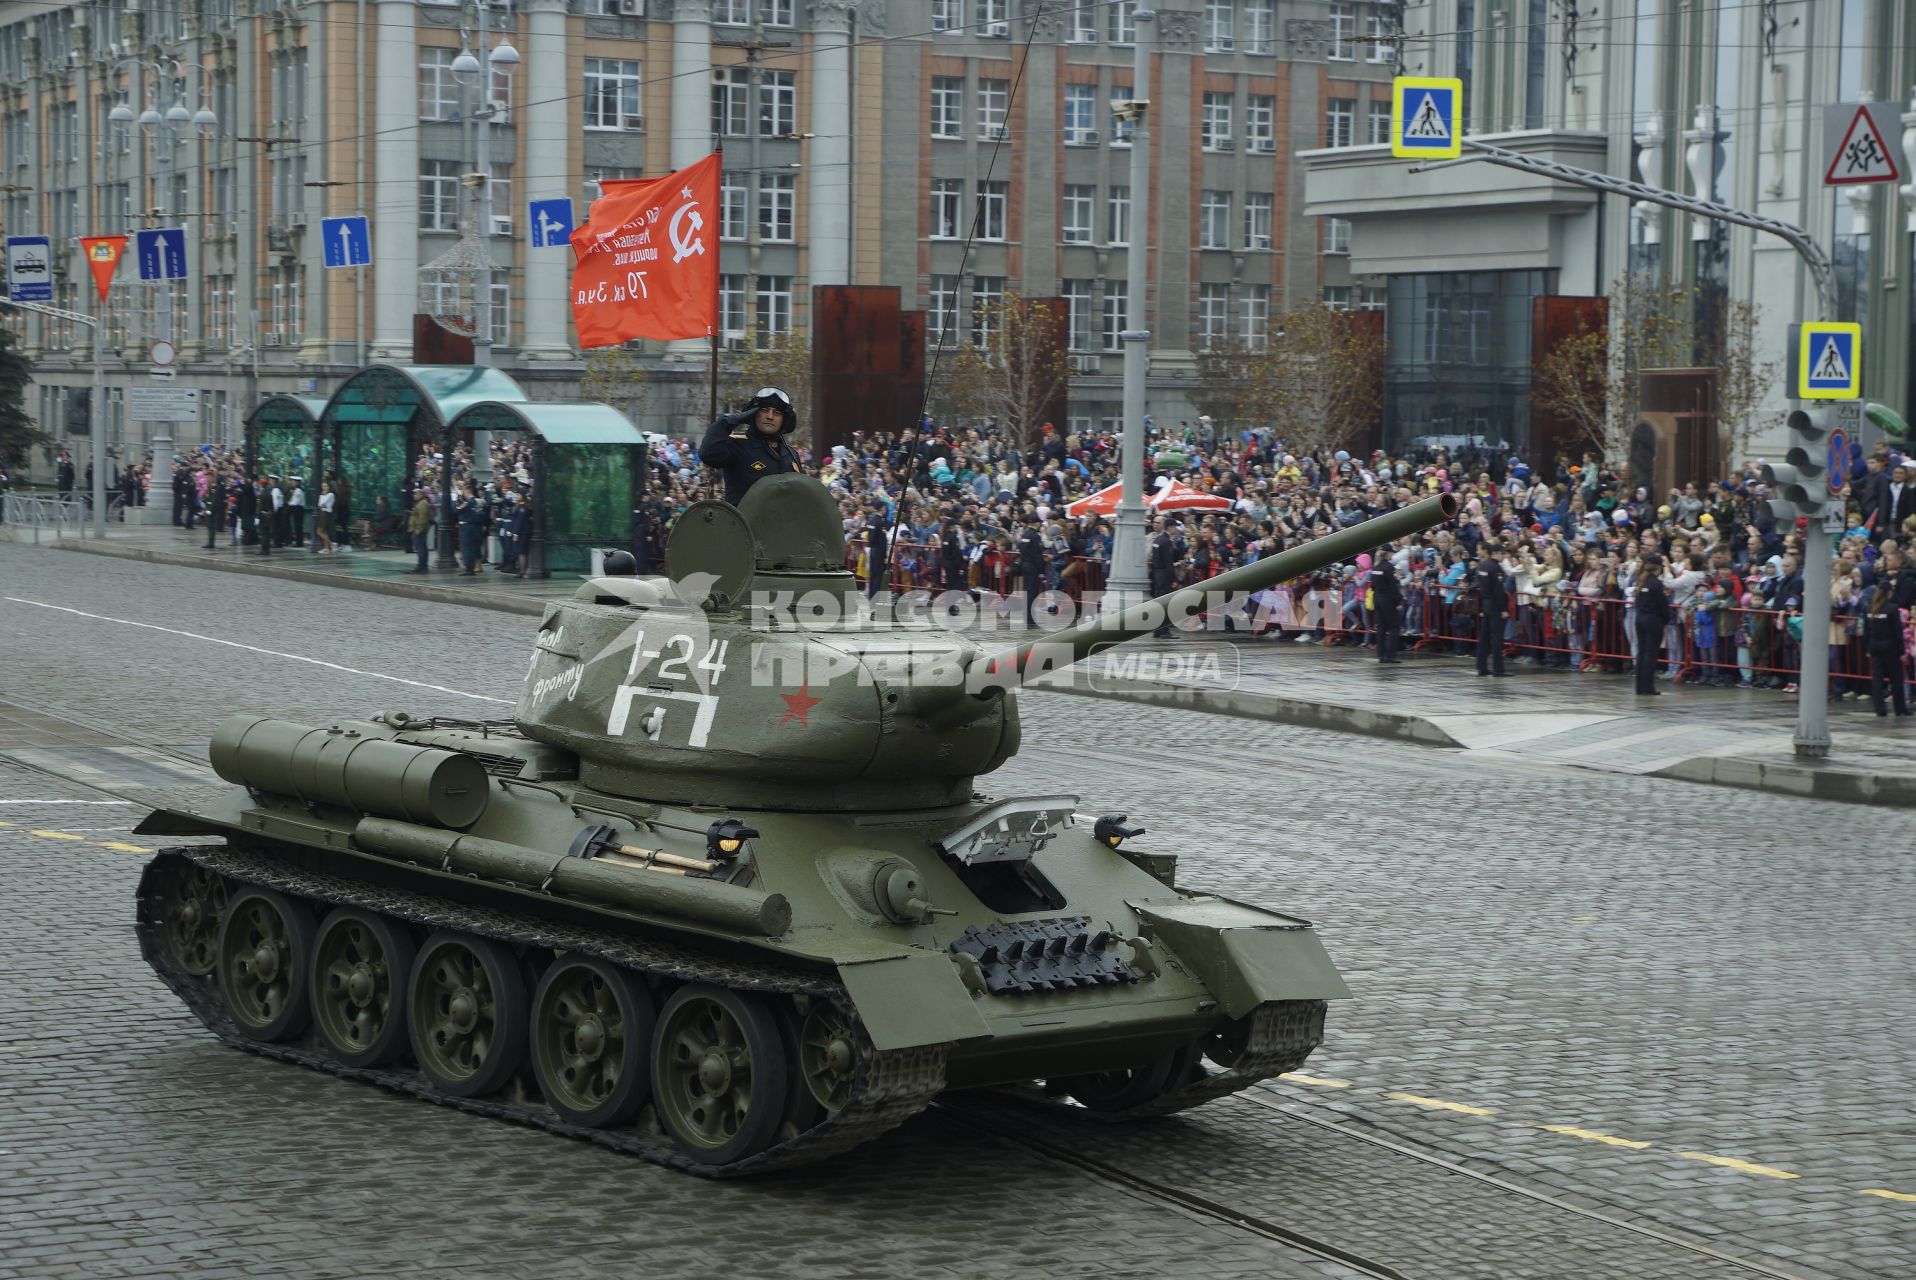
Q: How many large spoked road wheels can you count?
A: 5